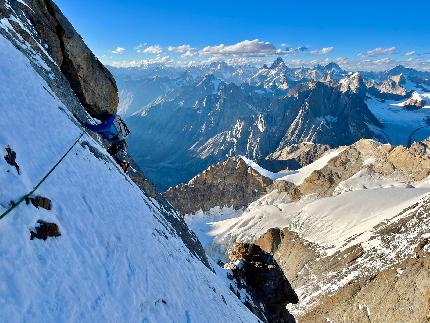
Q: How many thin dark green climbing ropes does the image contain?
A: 1